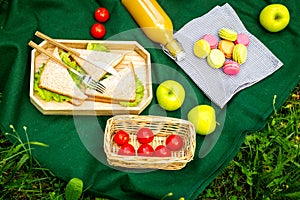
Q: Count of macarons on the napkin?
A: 8